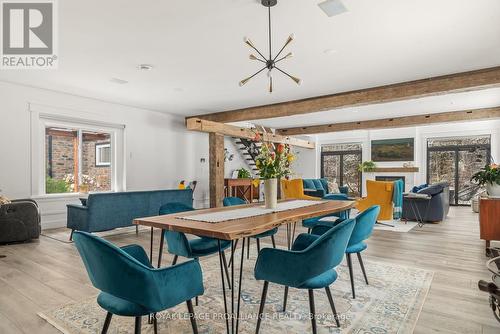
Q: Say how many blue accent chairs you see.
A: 6